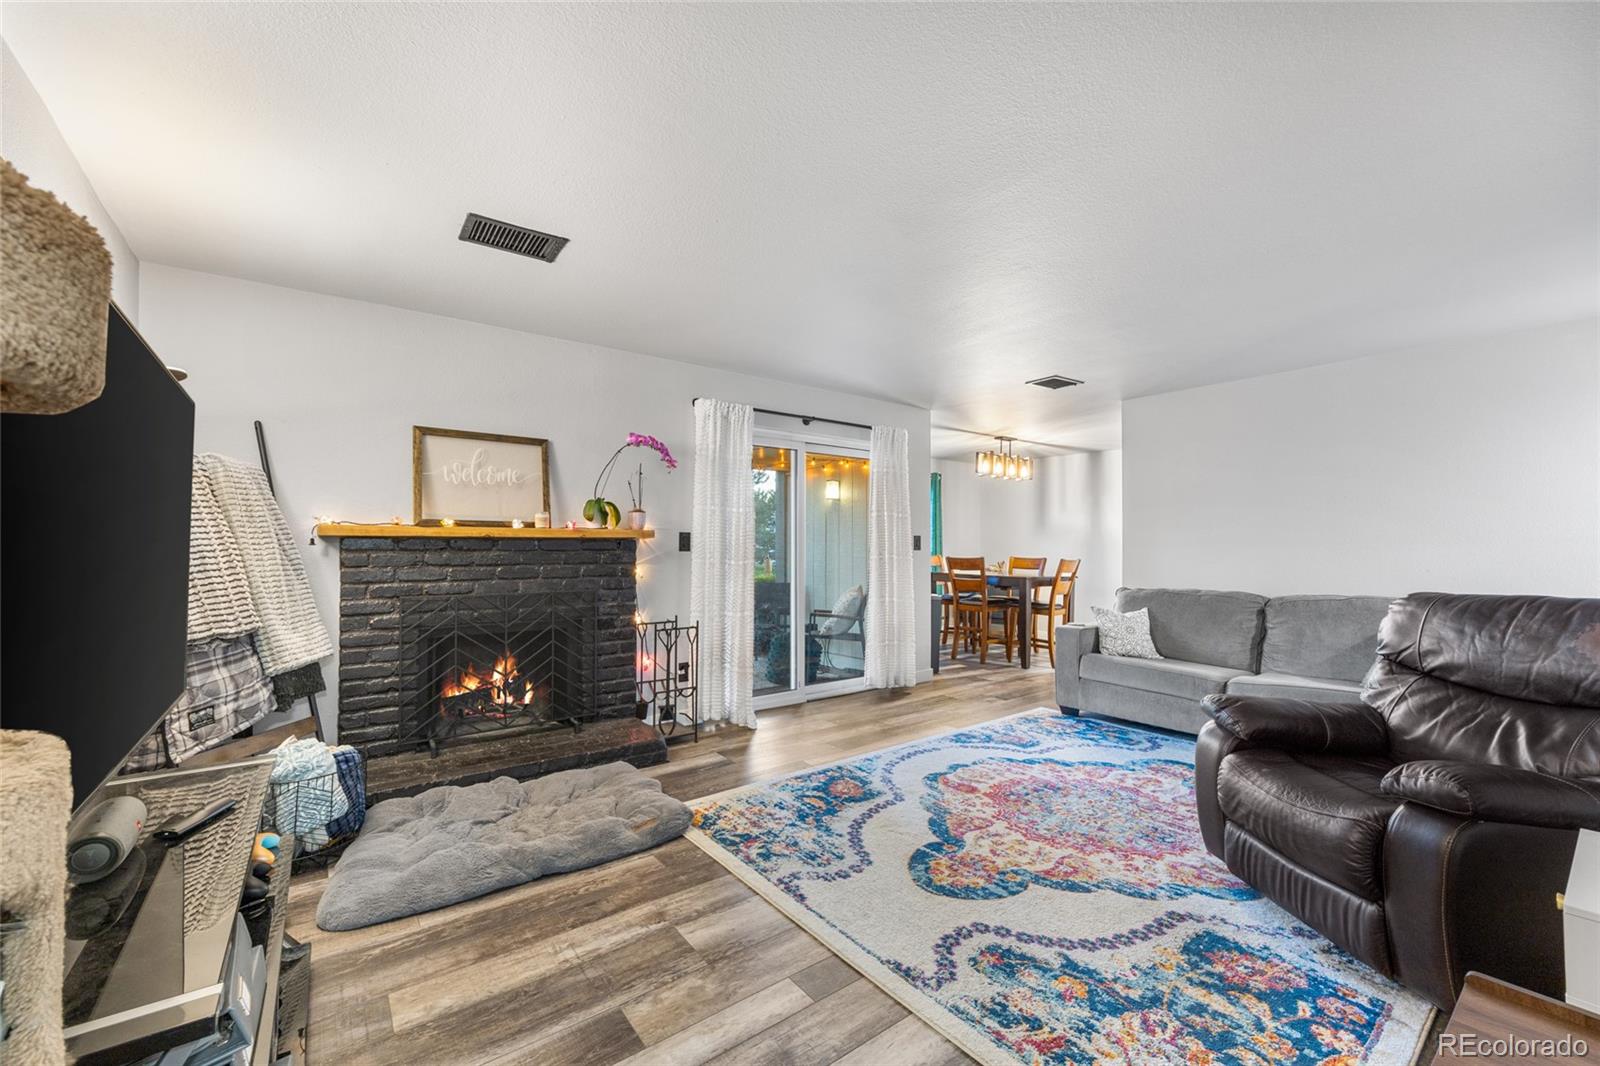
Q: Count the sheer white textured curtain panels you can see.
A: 2